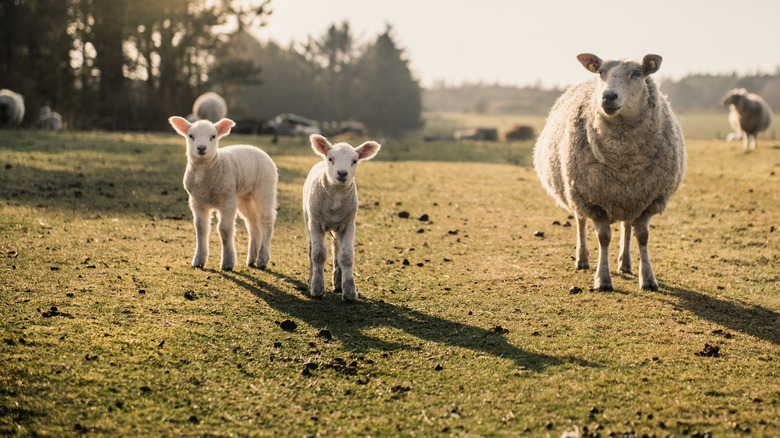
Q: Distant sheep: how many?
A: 4